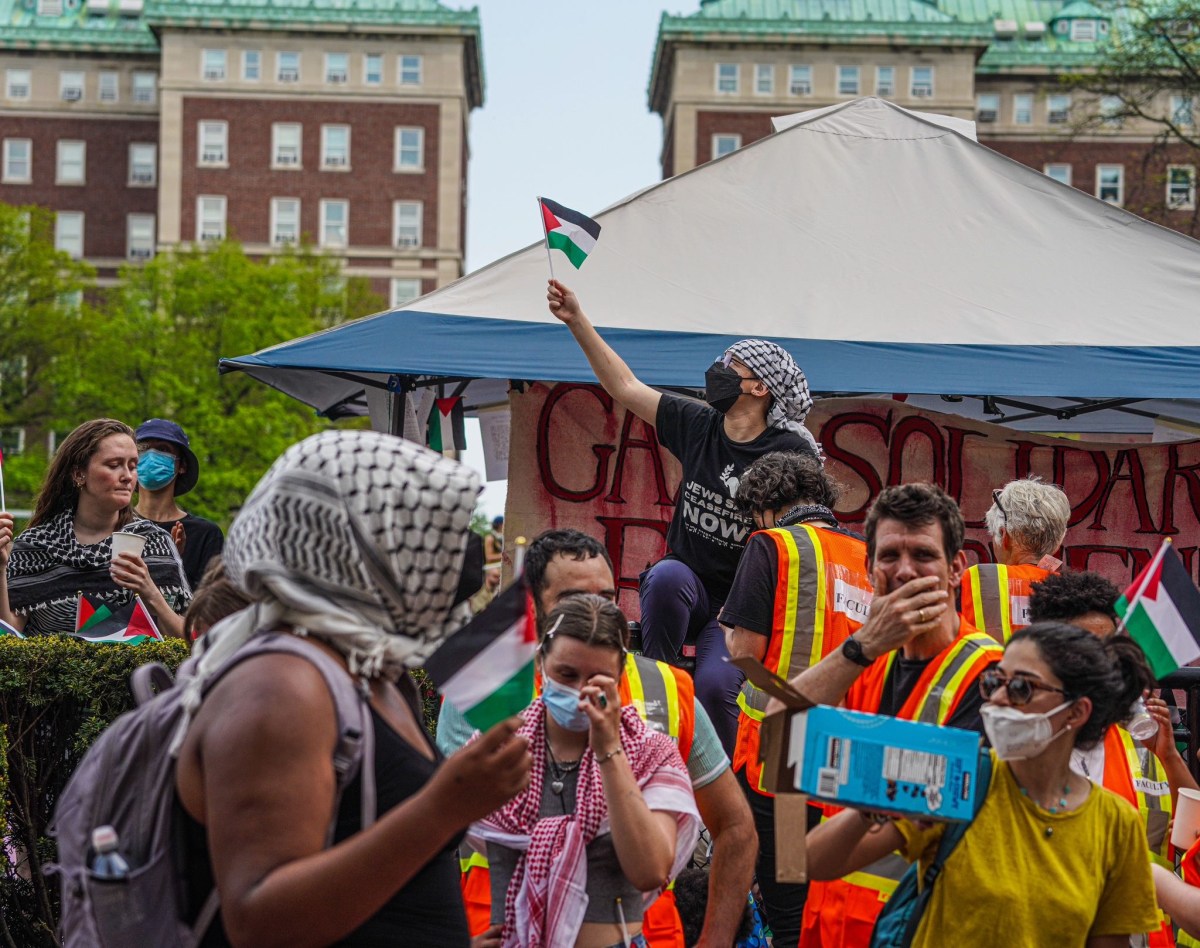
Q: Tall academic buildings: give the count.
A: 2